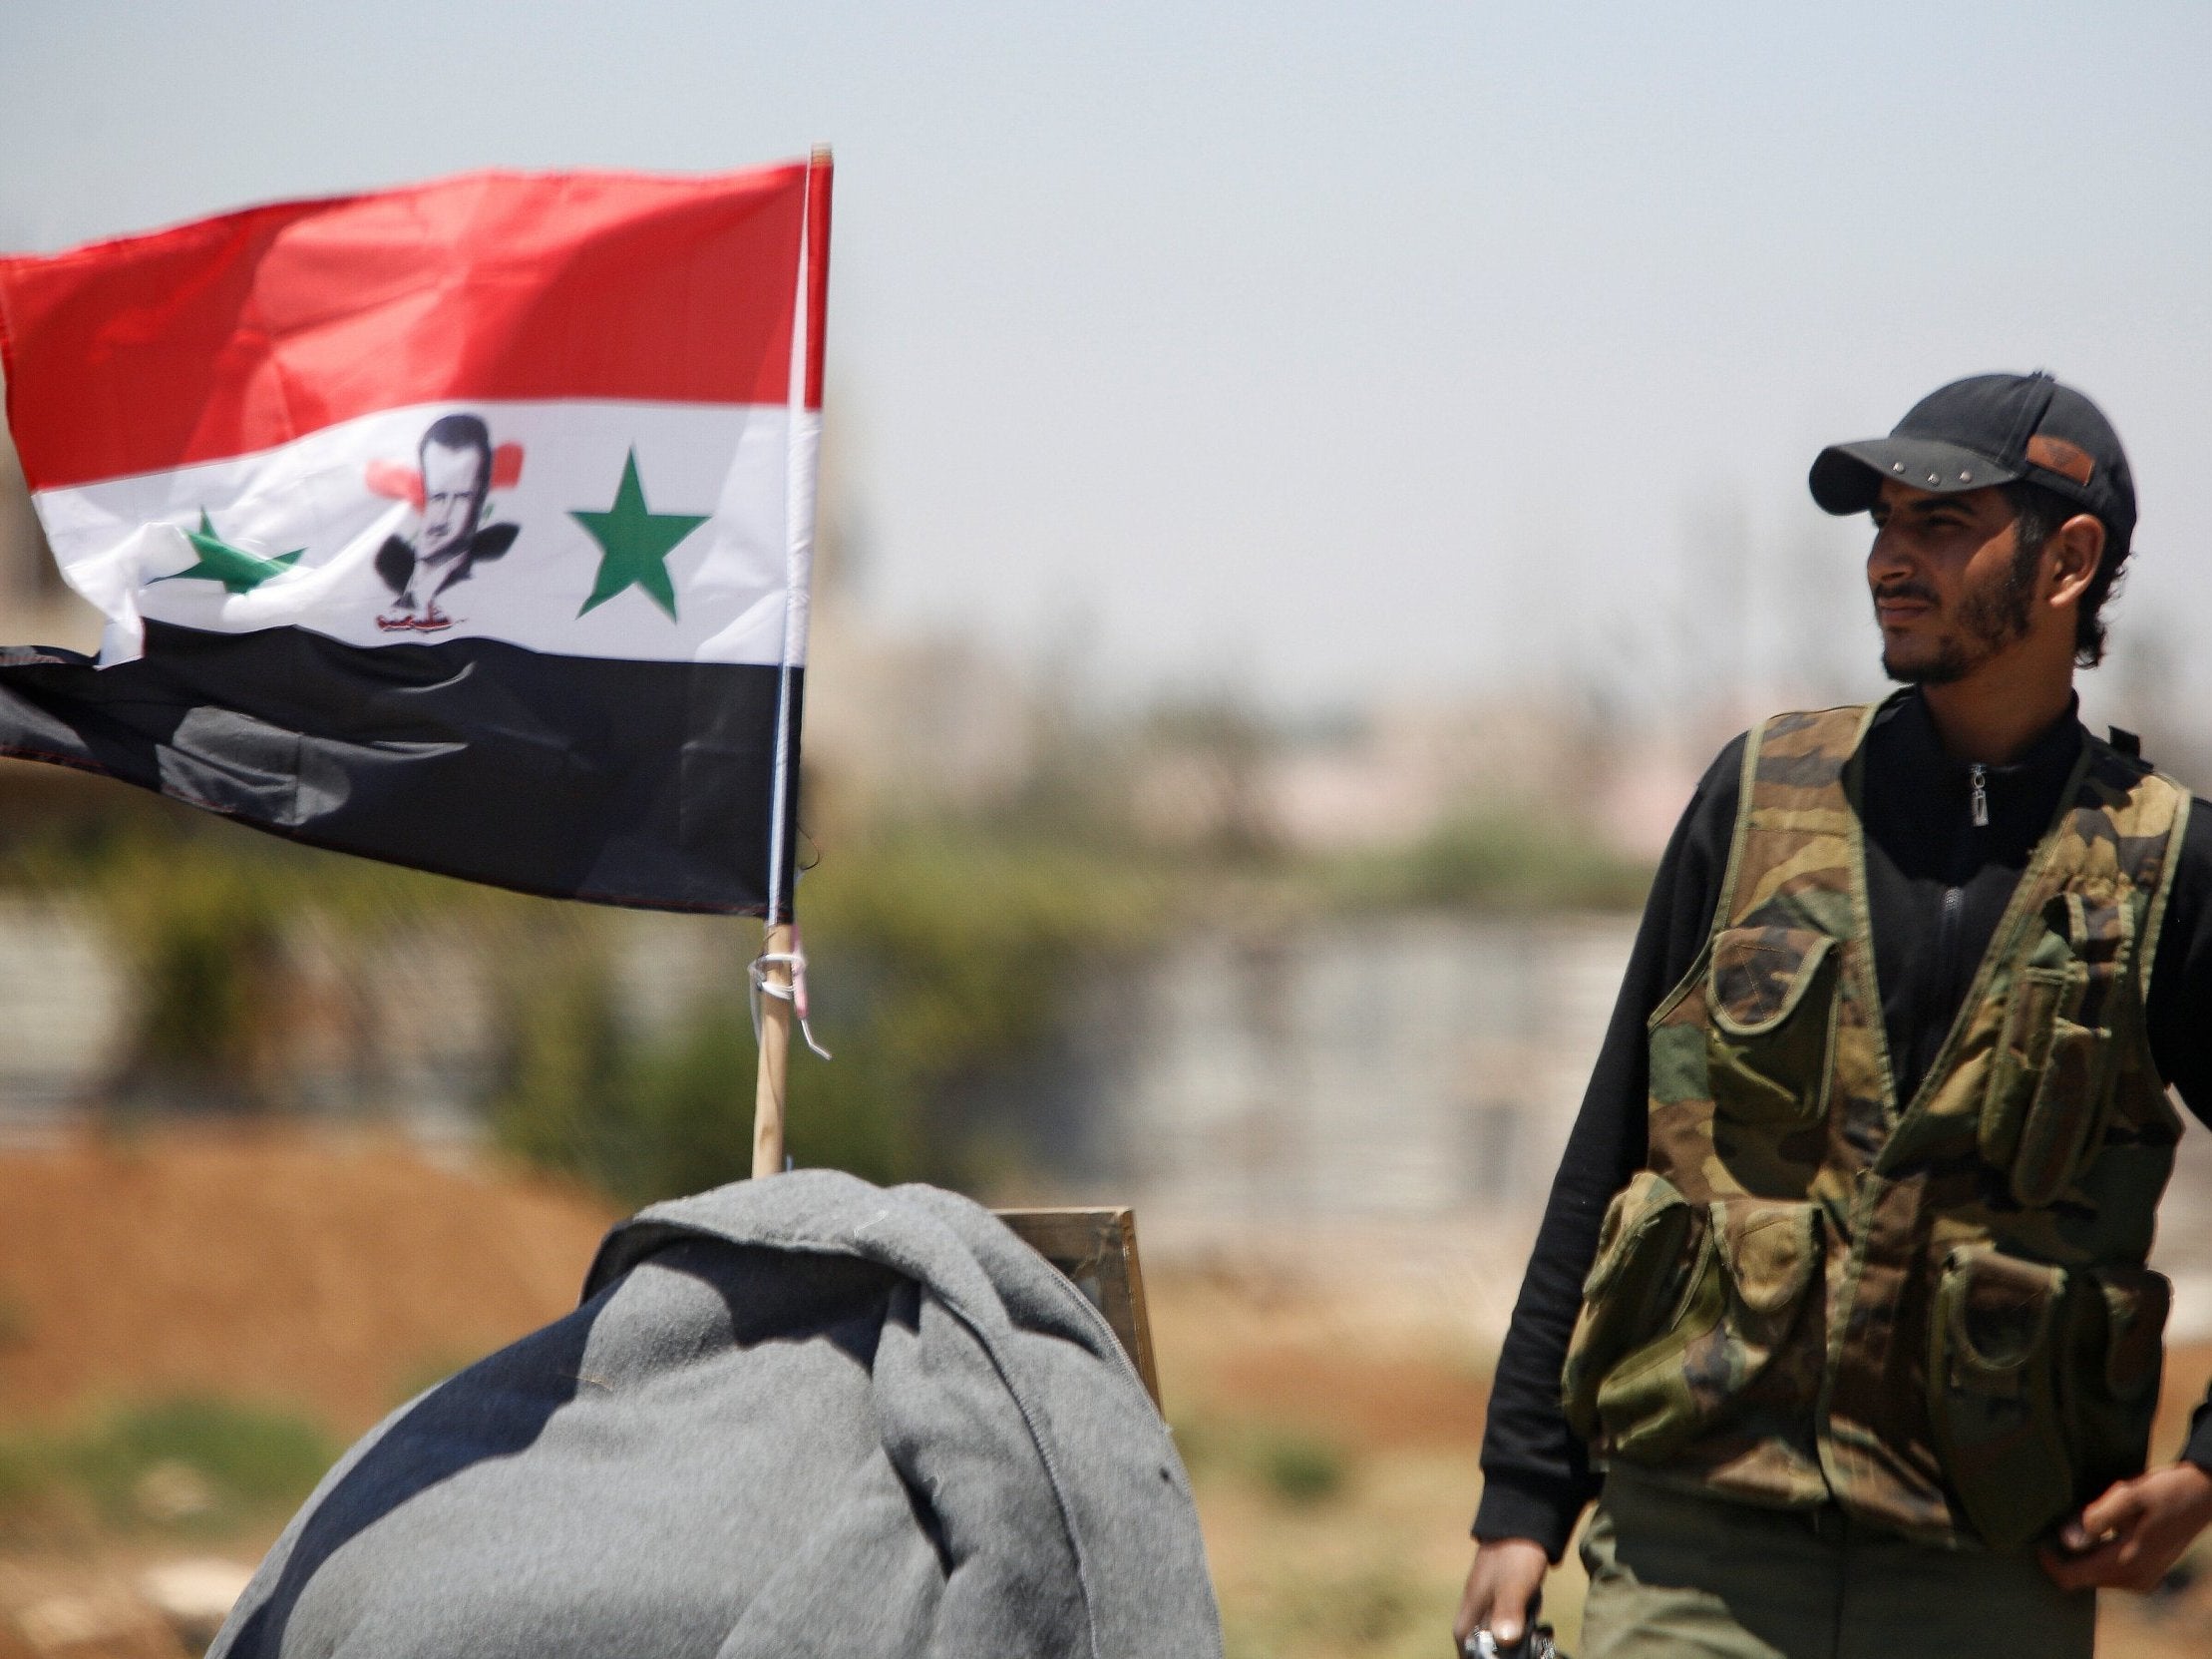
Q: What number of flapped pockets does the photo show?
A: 5